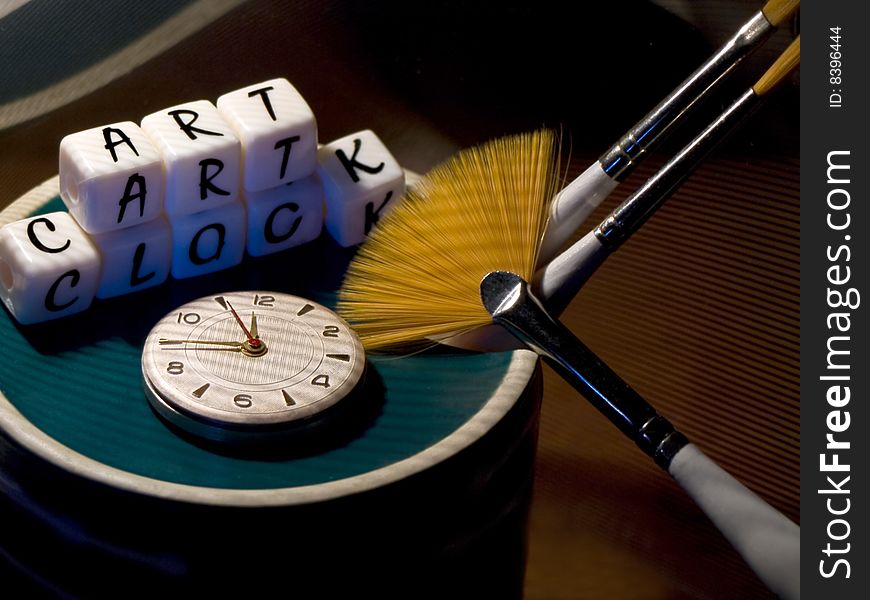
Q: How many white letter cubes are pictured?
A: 8